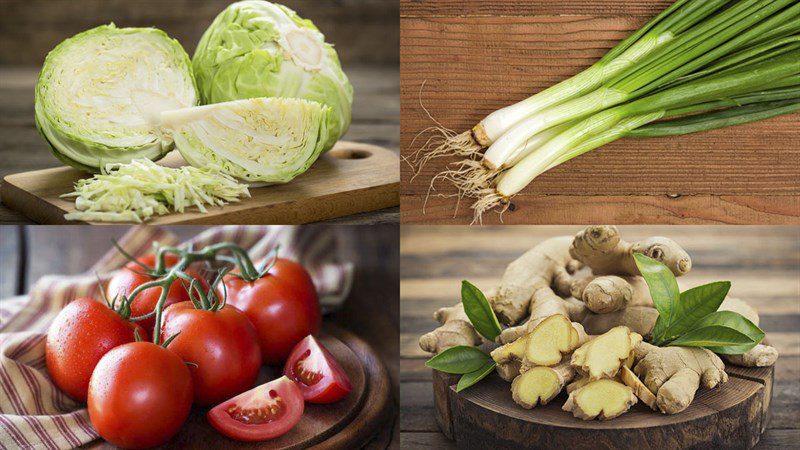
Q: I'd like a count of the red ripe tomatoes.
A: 5